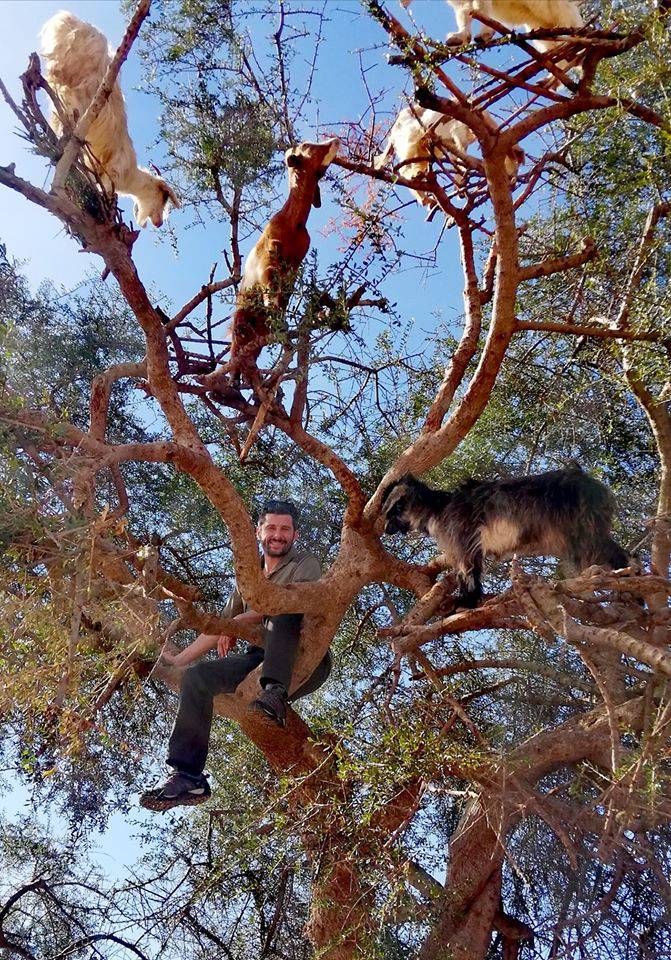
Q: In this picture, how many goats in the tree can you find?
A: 5